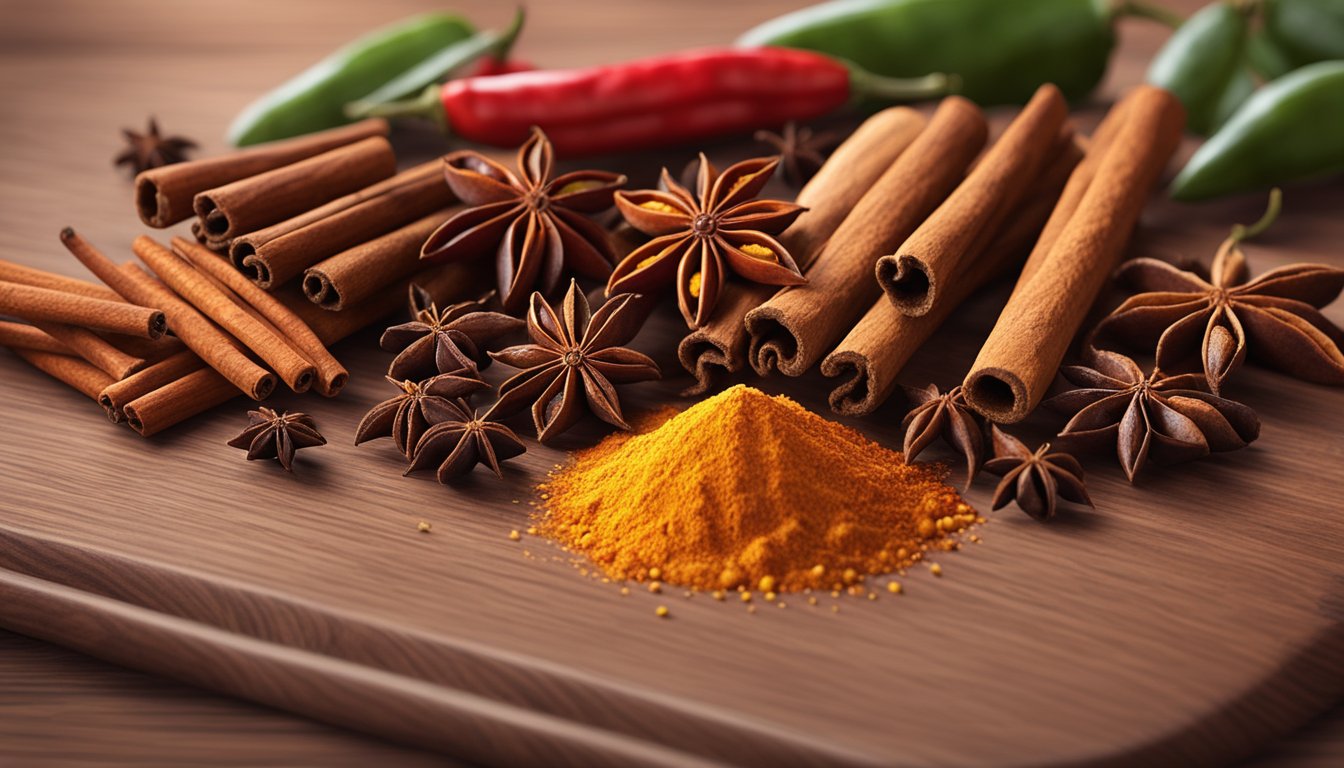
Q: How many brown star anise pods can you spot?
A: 13